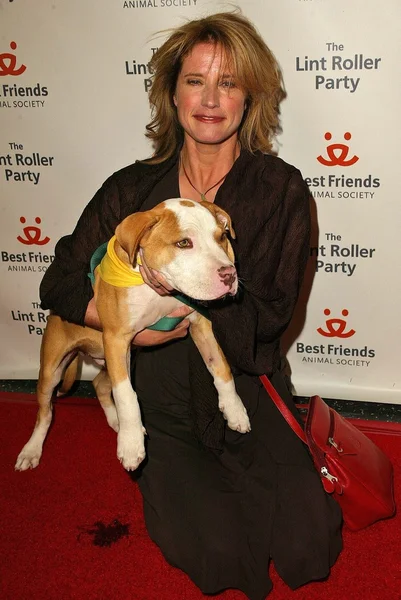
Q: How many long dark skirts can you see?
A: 1